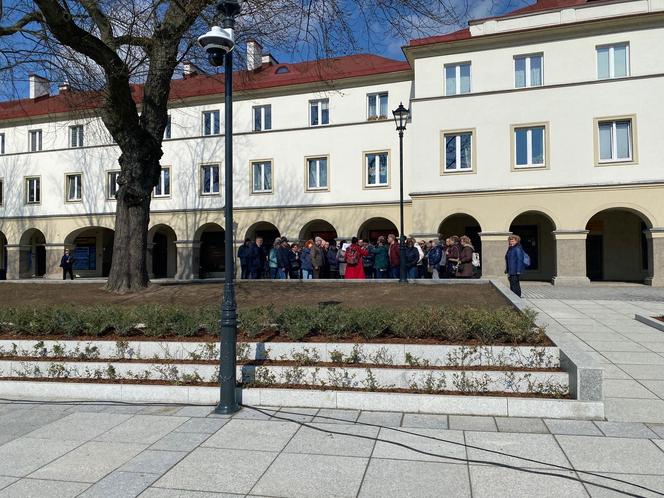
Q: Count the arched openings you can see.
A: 11